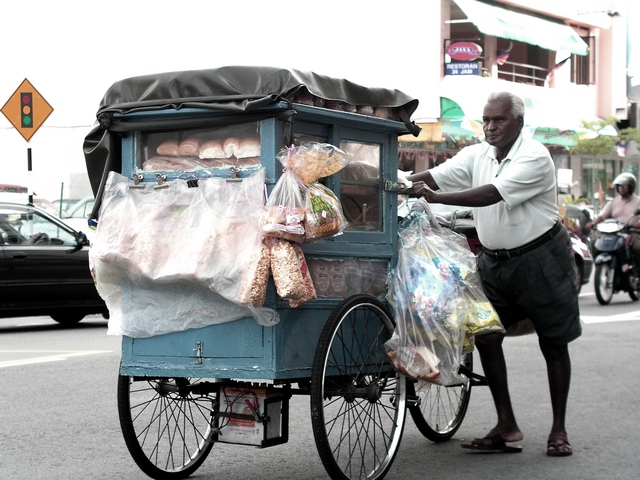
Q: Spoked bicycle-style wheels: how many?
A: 3